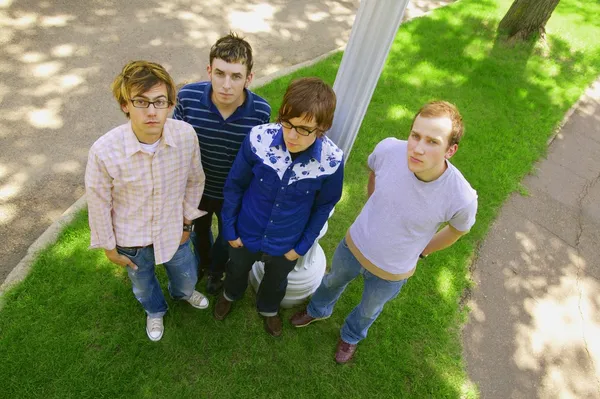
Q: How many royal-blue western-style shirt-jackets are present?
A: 1